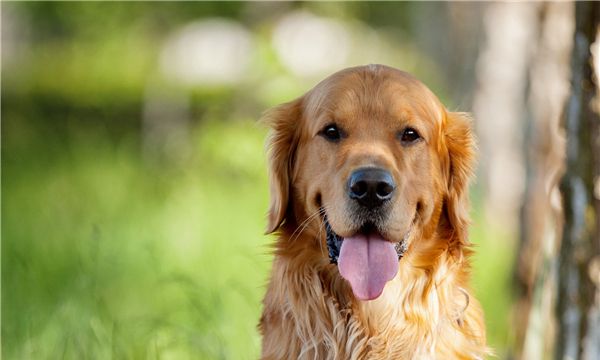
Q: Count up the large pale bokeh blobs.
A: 2